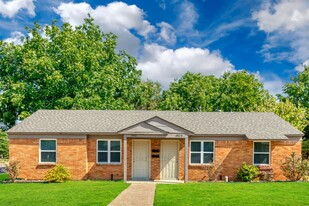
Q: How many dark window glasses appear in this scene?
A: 12